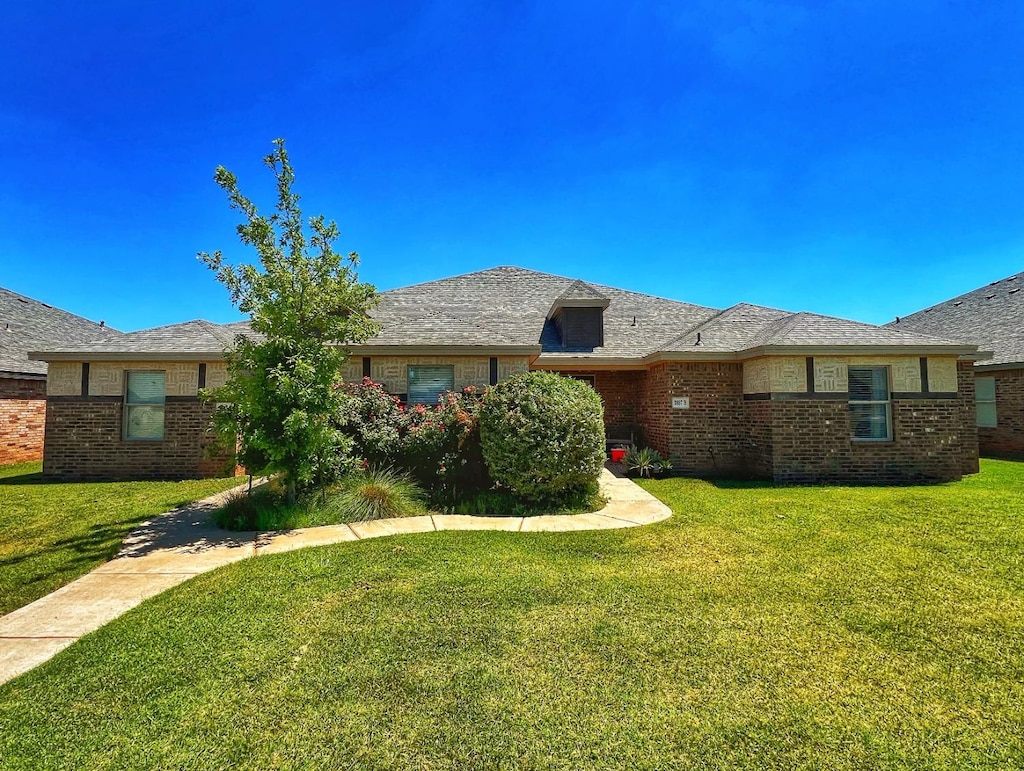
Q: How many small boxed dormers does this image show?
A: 1